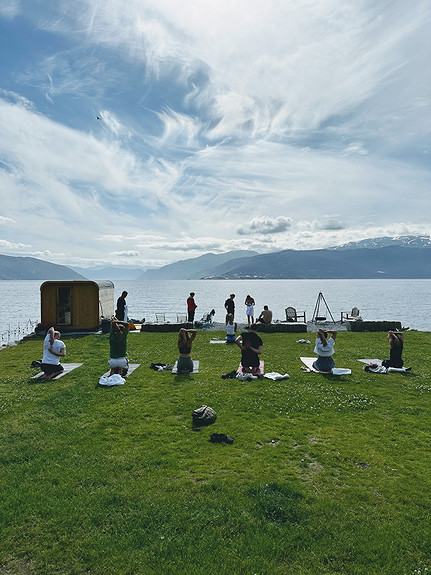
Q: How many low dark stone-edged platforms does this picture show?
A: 3